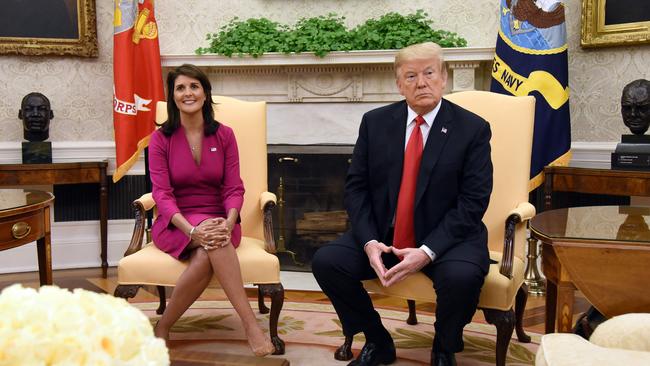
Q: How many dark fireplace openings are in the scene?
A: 1